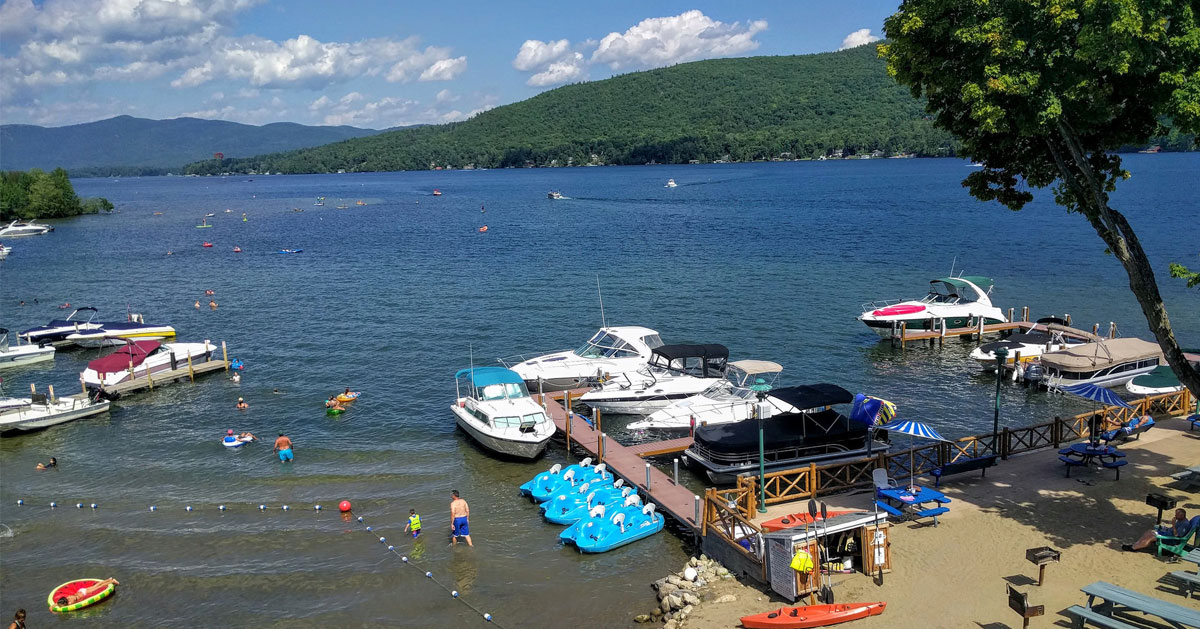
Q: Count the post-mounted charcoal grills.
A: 3